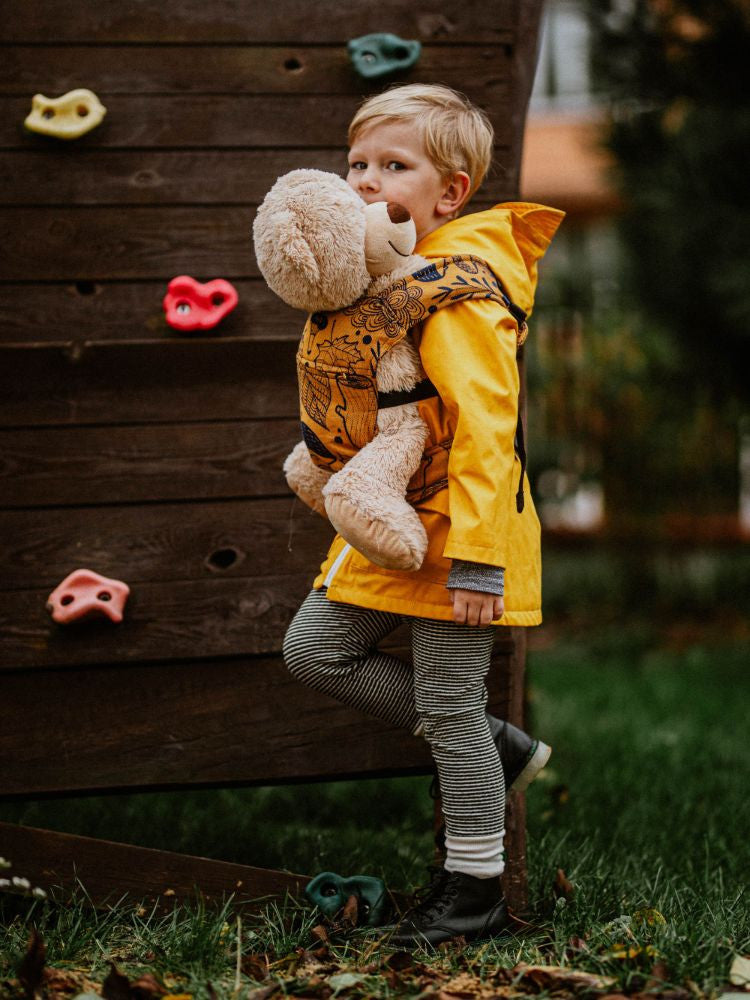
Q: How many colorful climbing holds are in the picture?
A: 5